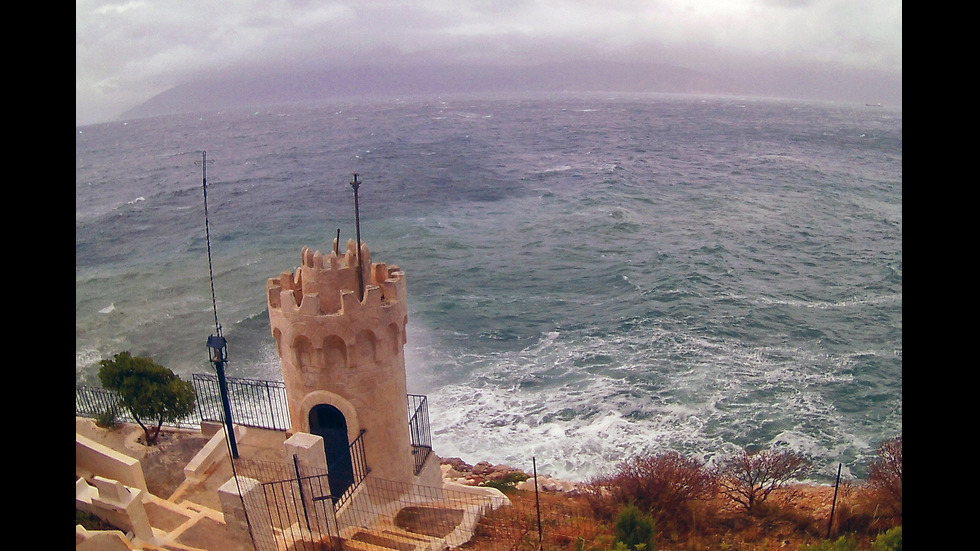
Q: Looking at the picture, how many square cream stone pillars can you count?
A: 2